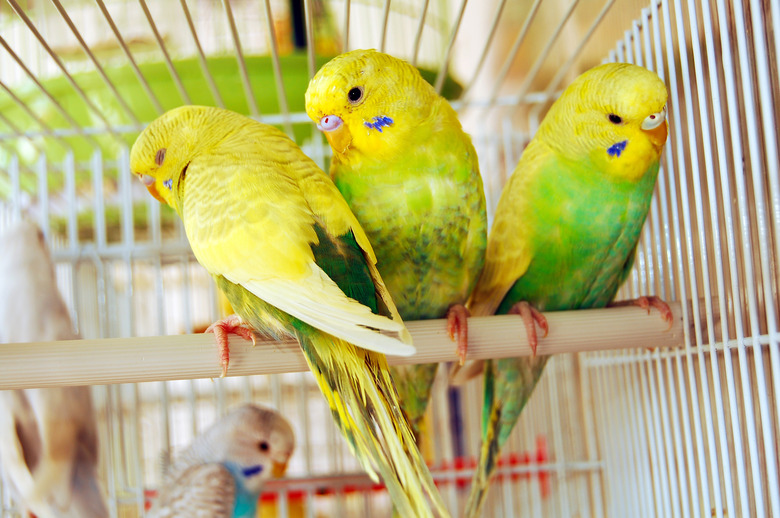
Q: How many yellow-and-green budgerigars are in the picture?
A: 3